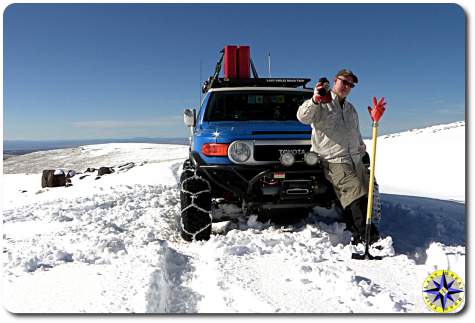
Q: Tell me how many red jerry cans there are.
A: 2